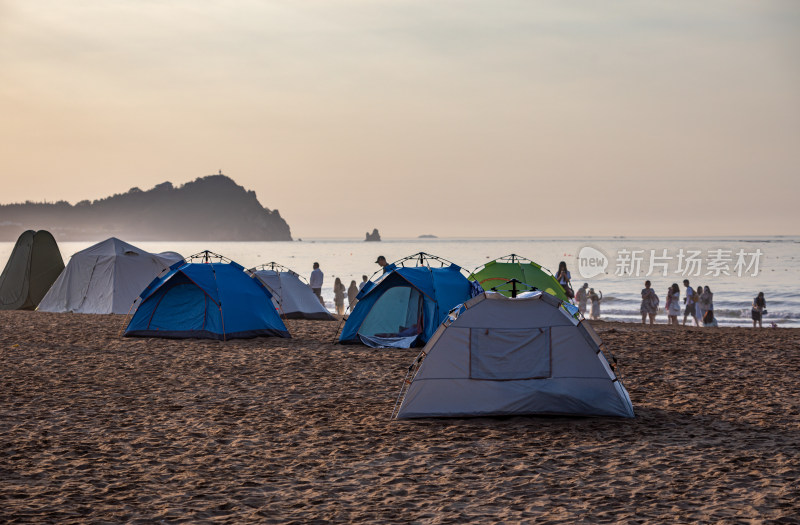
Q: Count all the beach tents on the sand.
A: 7